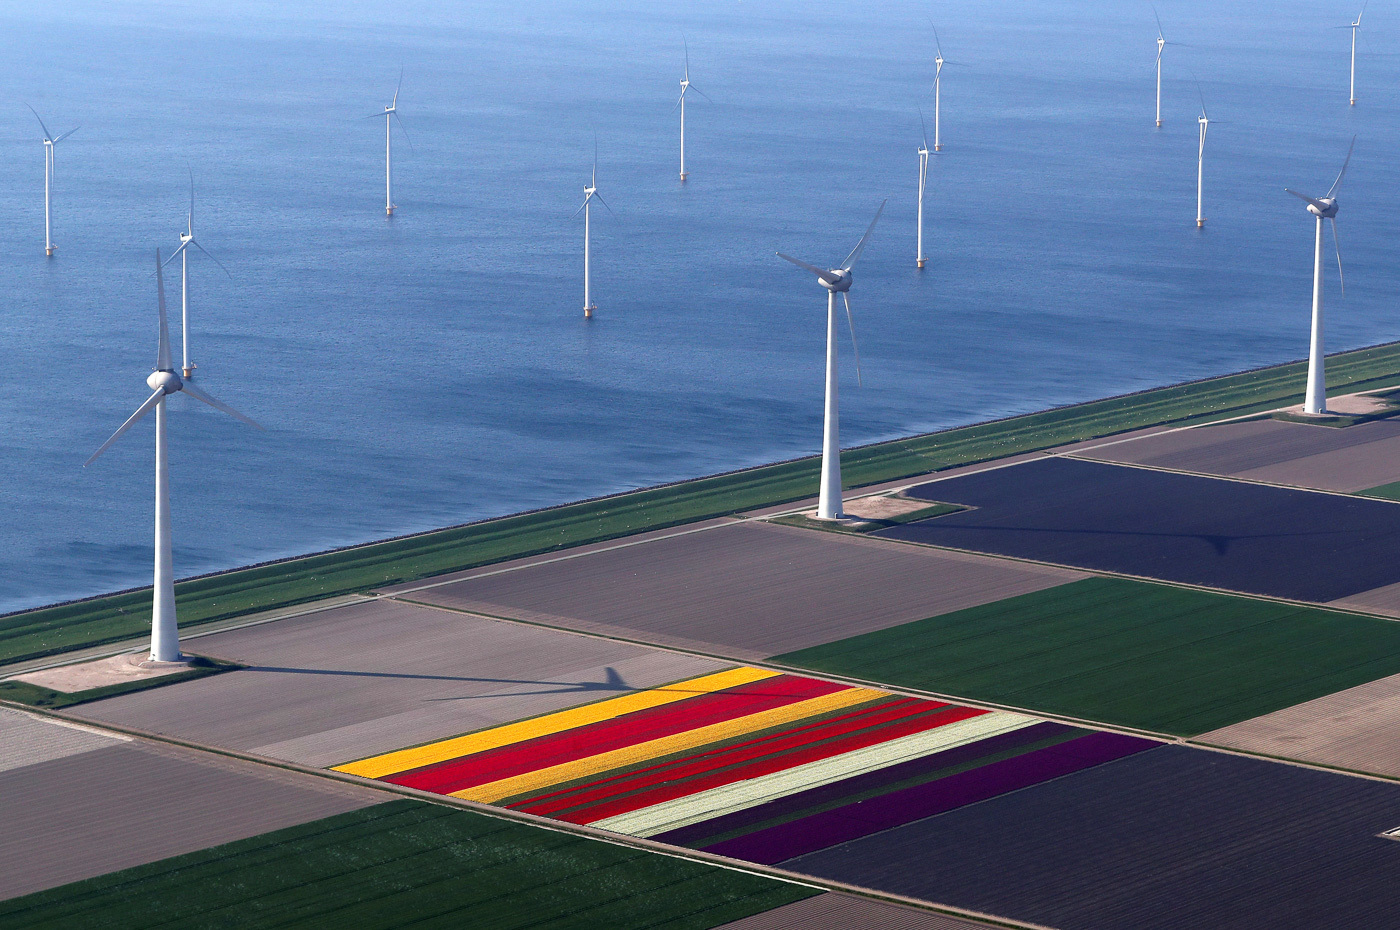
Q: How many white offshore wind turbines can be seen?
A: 10